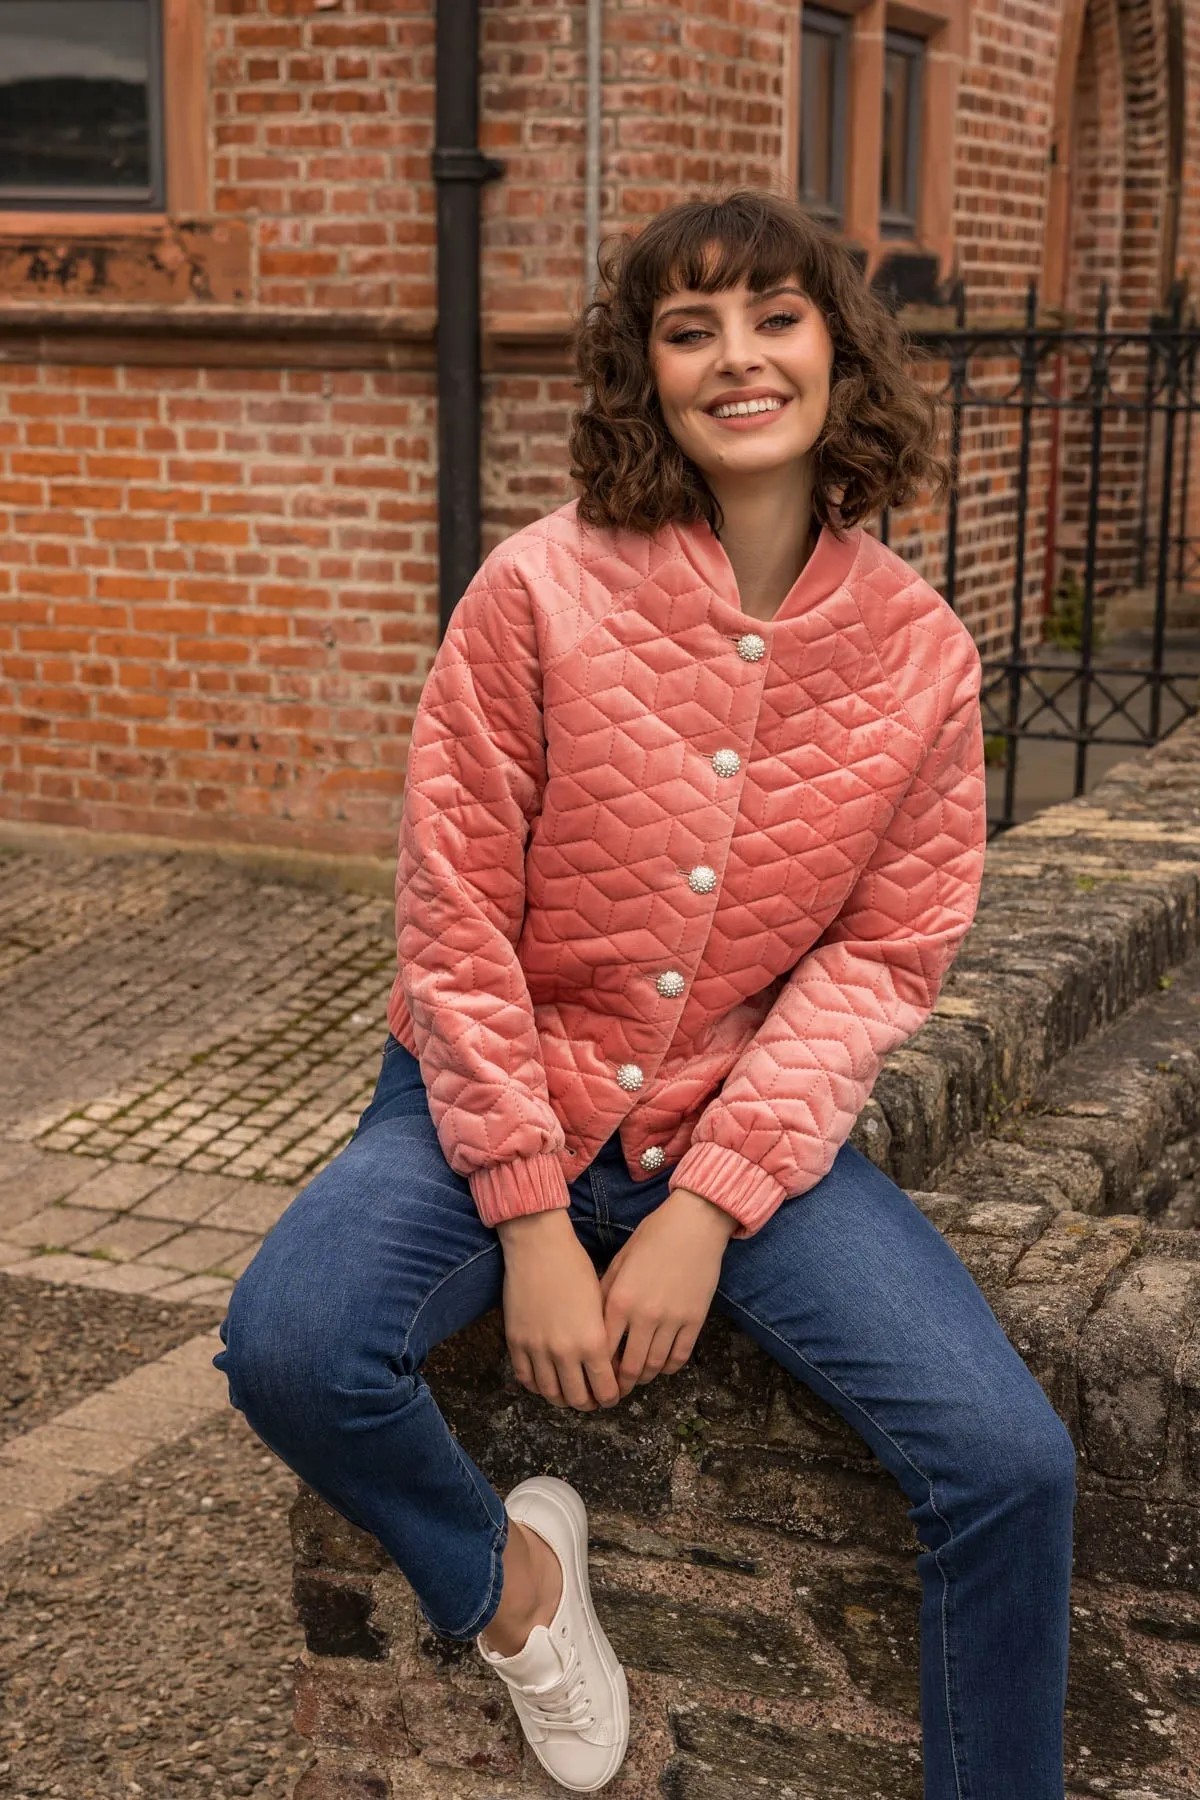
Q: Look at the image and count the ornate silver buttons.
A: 6